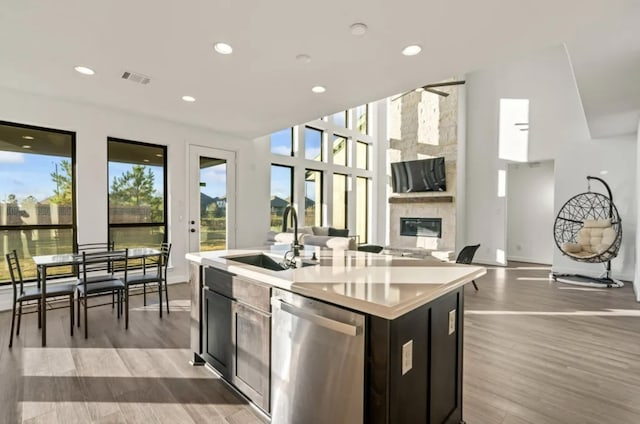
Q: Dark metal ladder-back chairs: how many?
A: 4